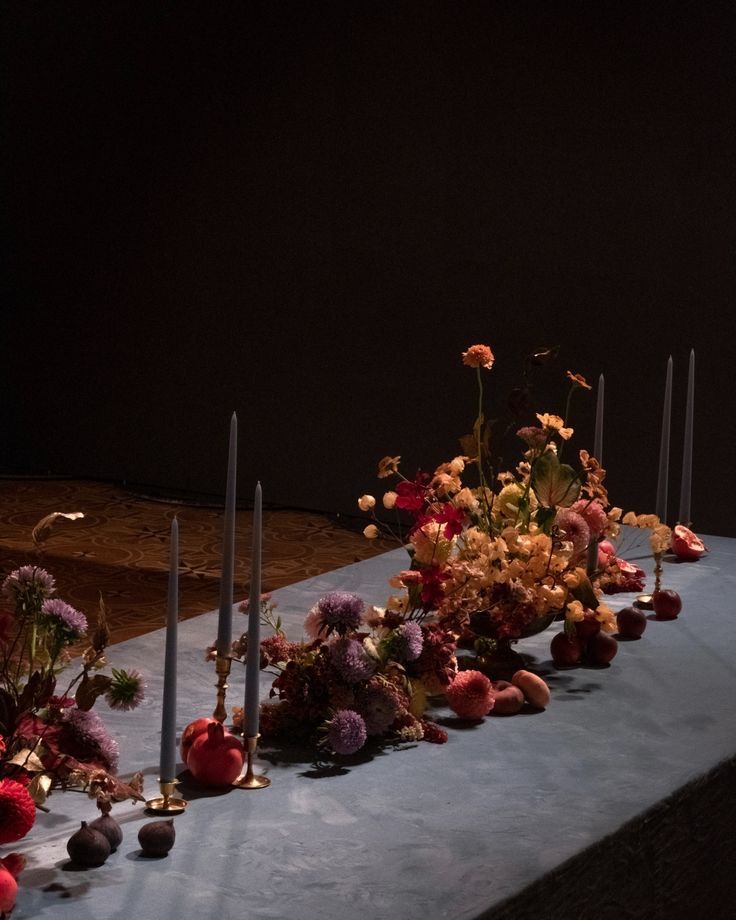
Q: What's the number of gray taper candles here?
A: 6